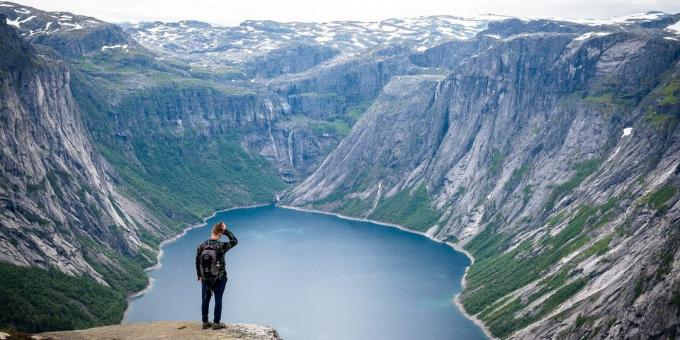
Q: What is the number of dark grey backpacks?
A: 1